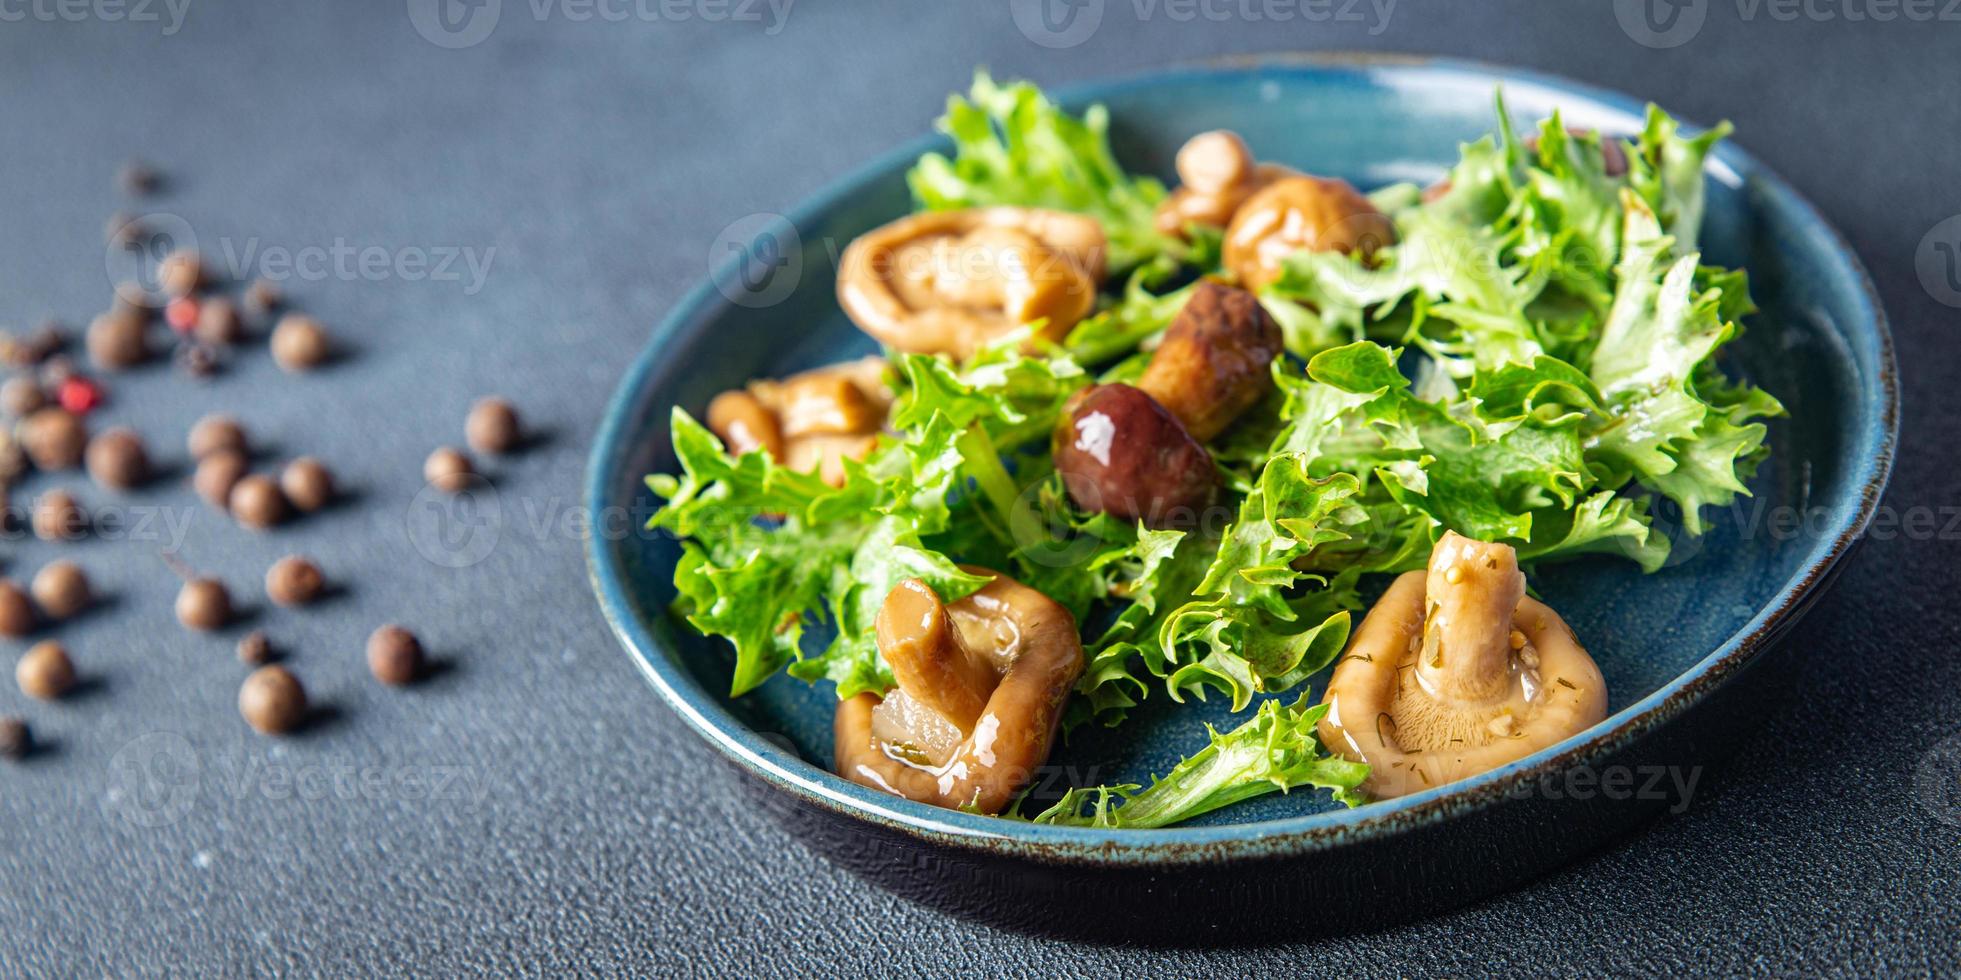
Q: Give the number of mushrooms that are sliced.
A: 0